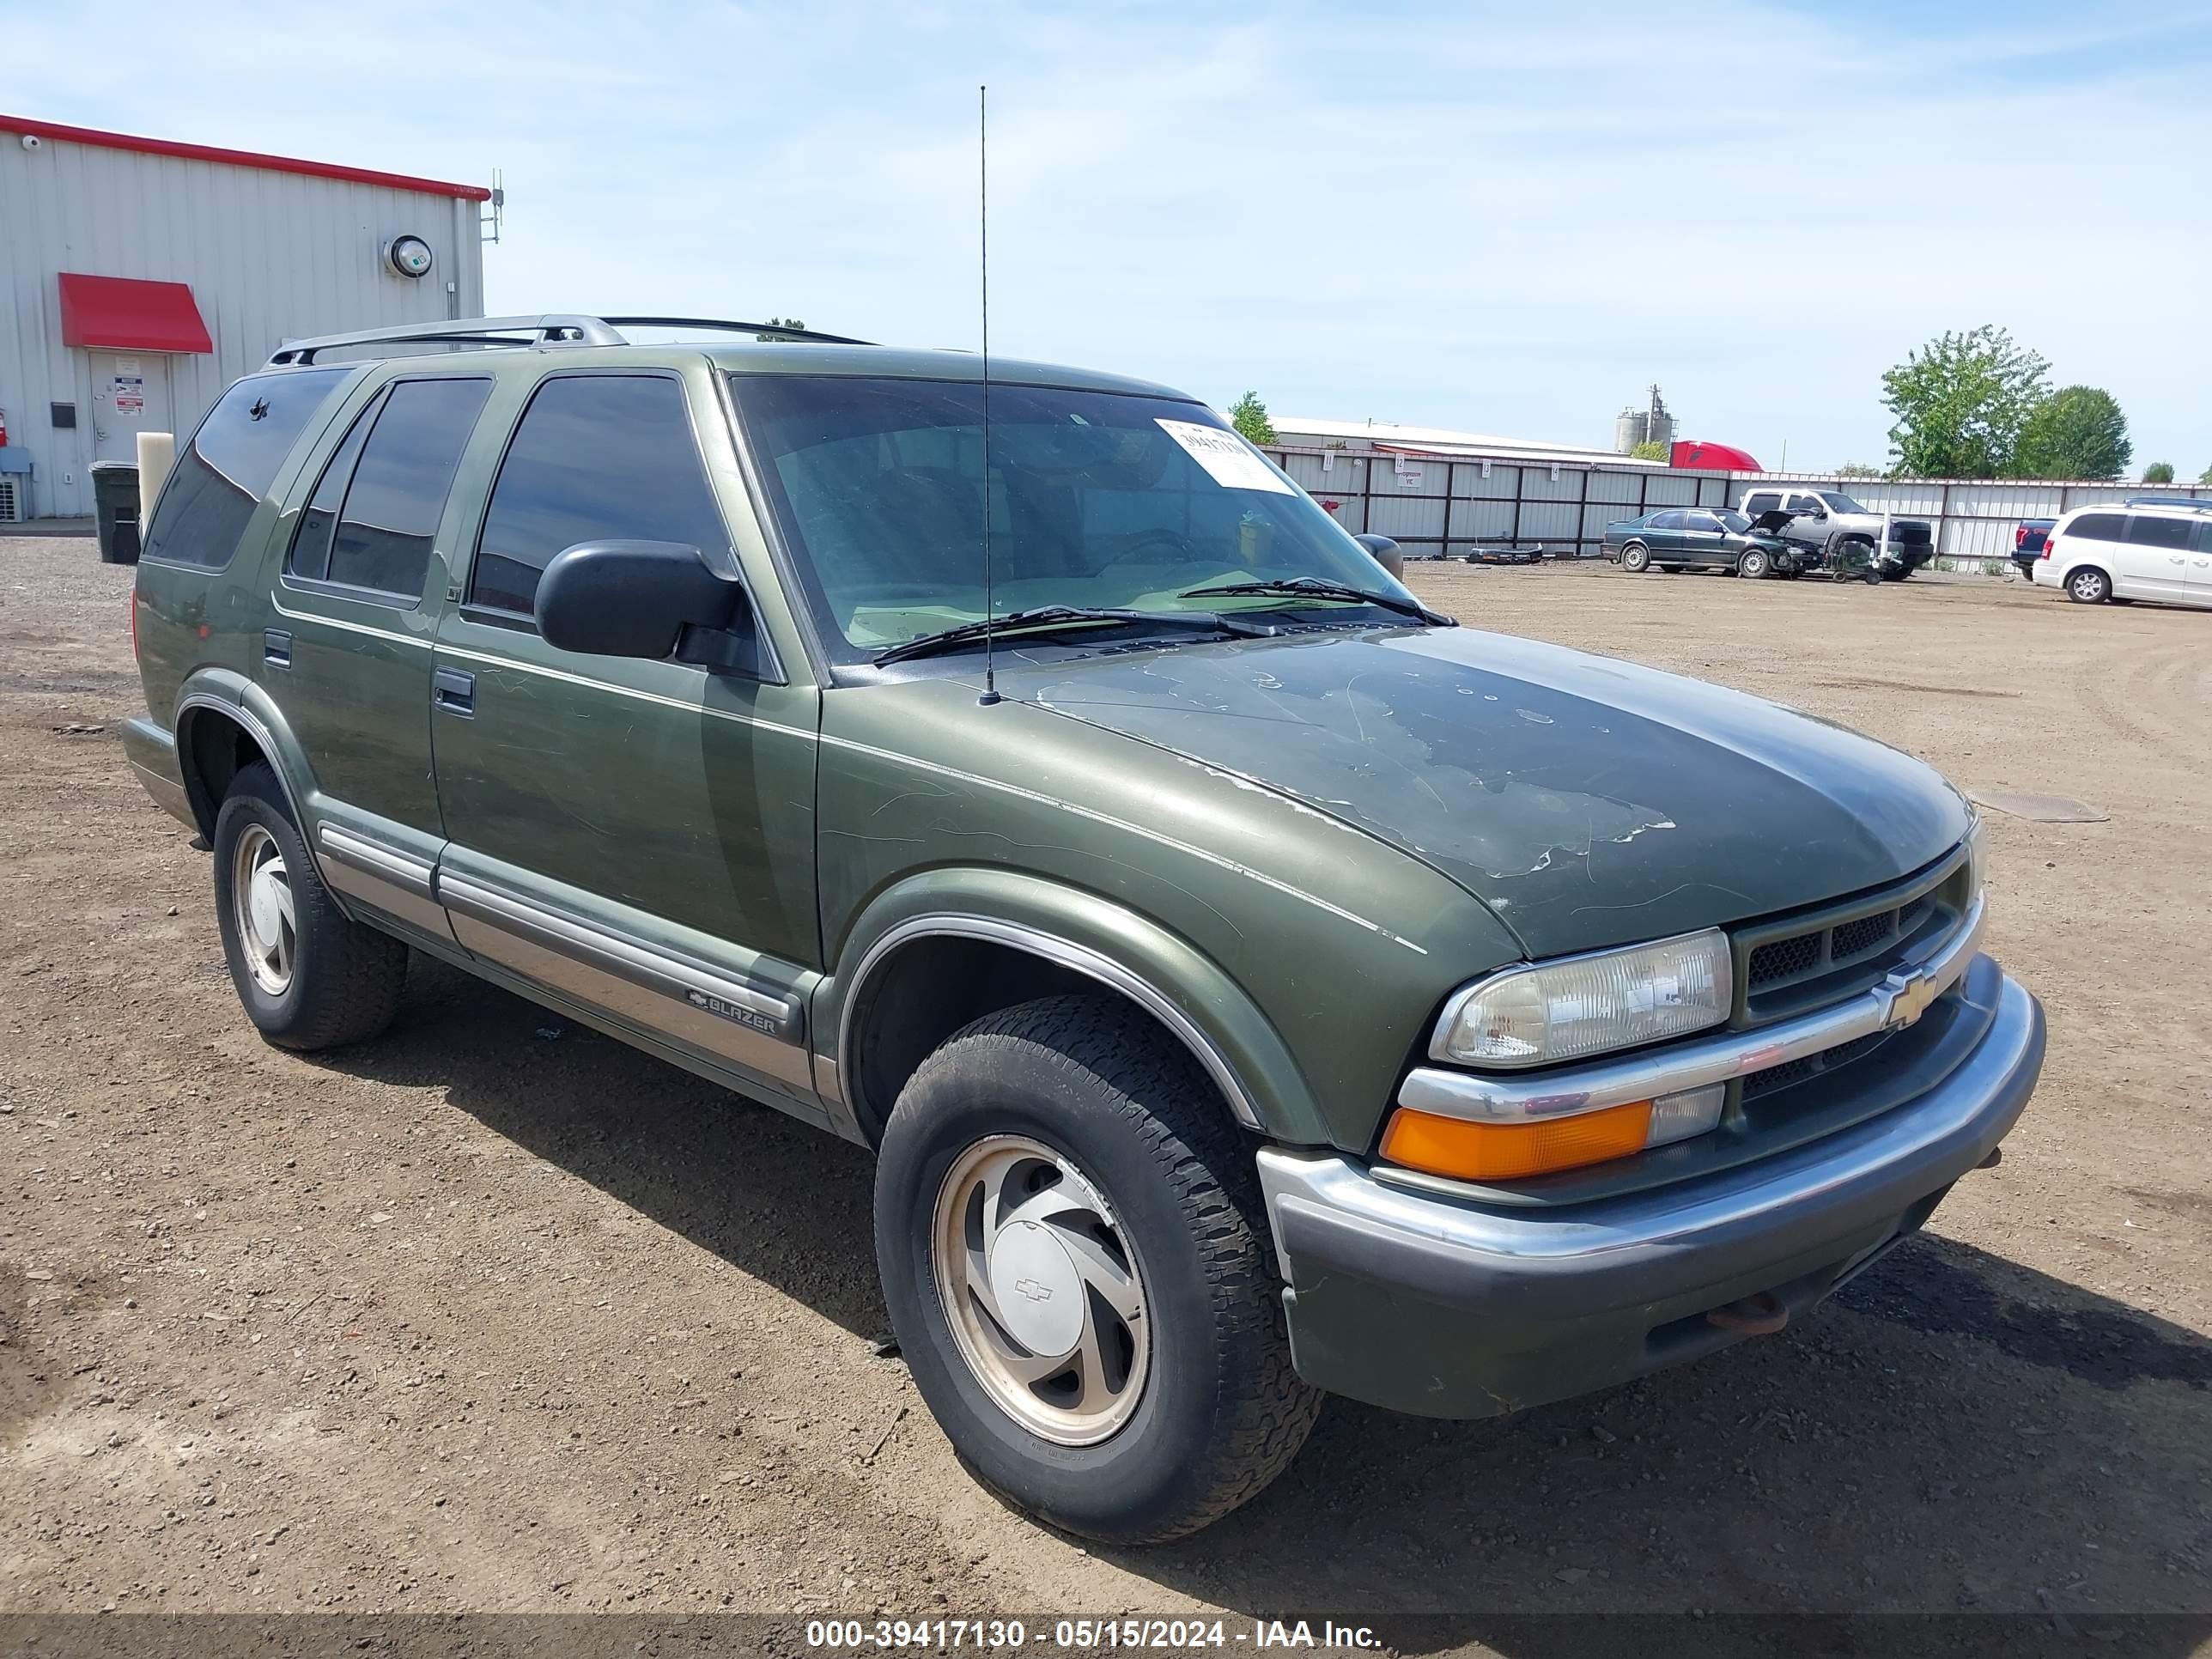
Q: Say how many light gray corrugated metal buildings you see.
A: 1